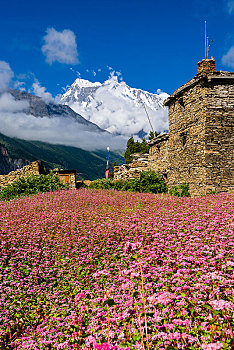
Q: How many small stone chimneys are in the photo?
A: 1